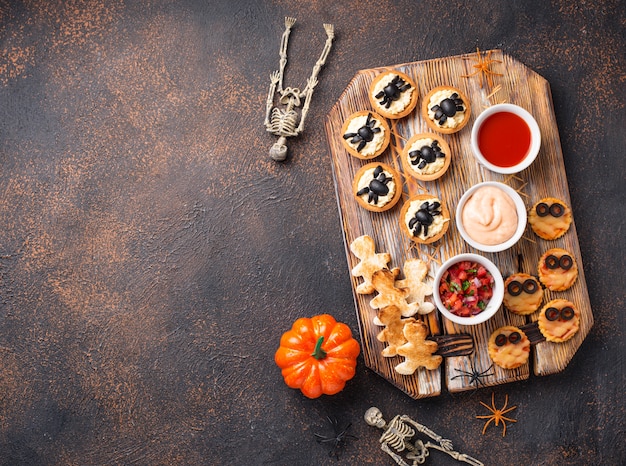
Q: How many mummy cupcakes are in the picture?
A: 5